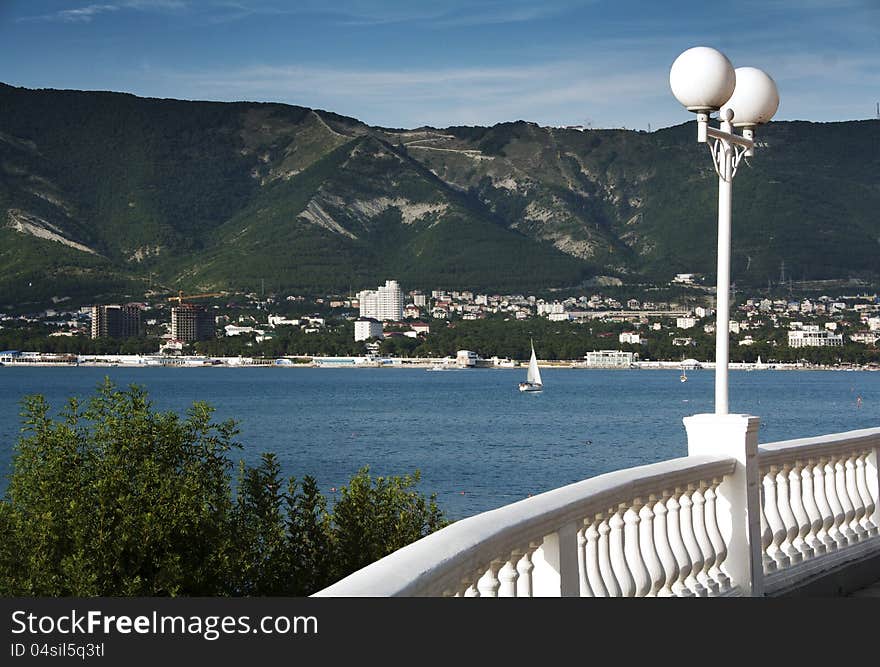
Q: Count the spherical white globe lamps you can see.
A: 2